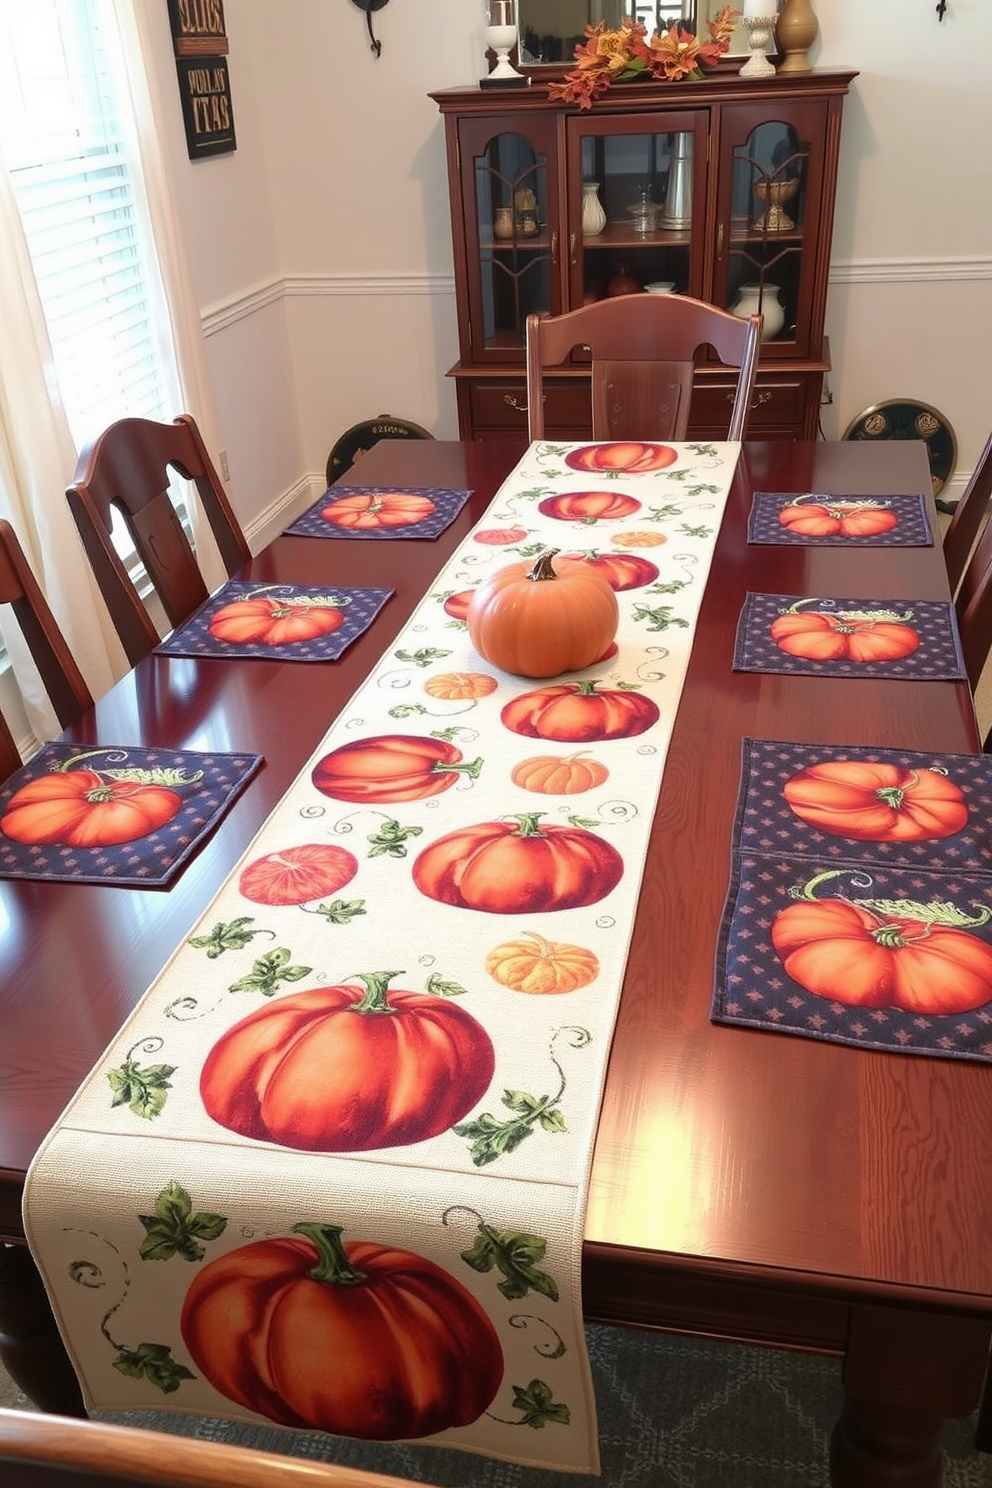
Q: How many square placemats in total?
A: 7